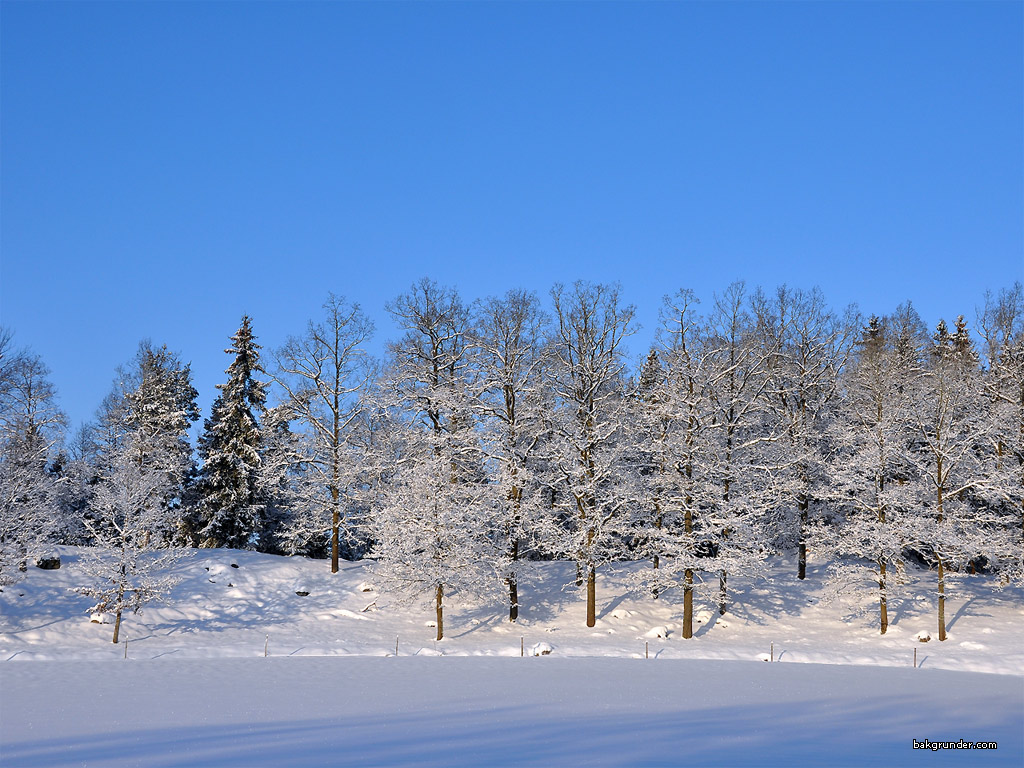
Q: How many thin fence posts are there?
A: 7